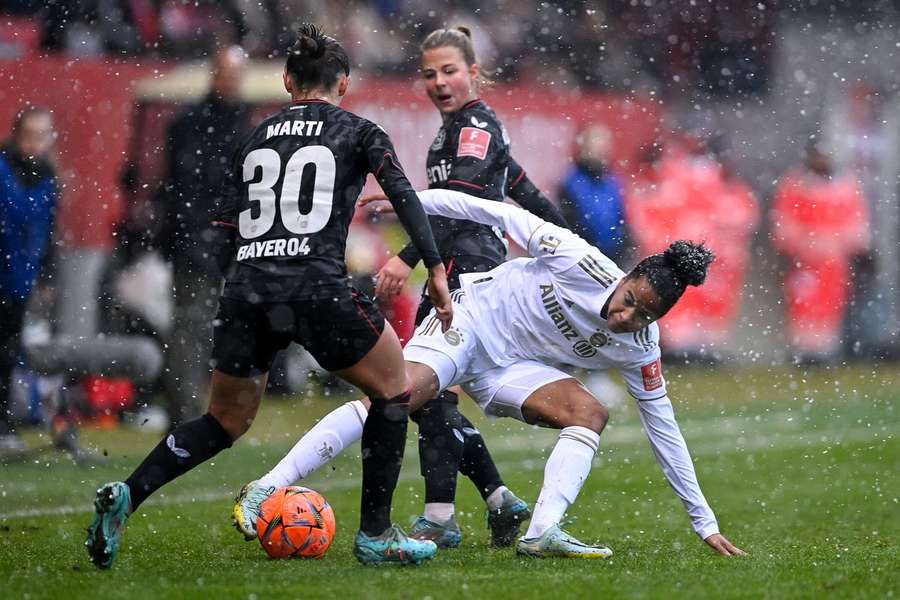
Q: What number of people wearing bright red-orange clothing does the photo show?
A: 3